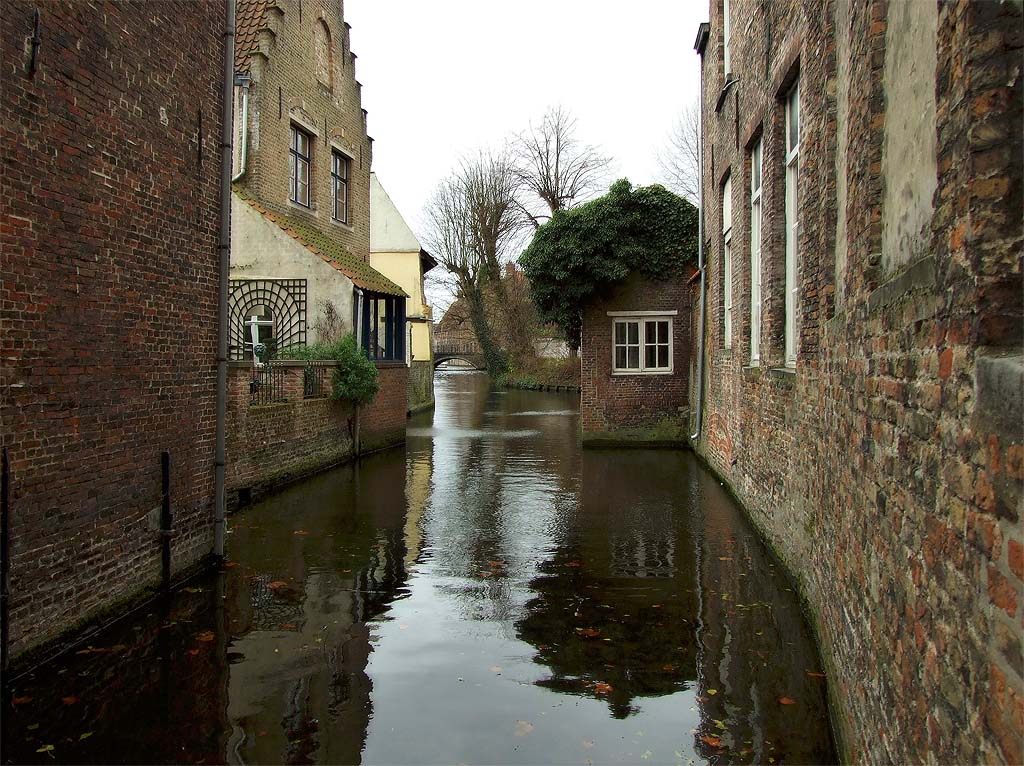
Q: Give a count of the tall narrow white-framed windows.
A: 3